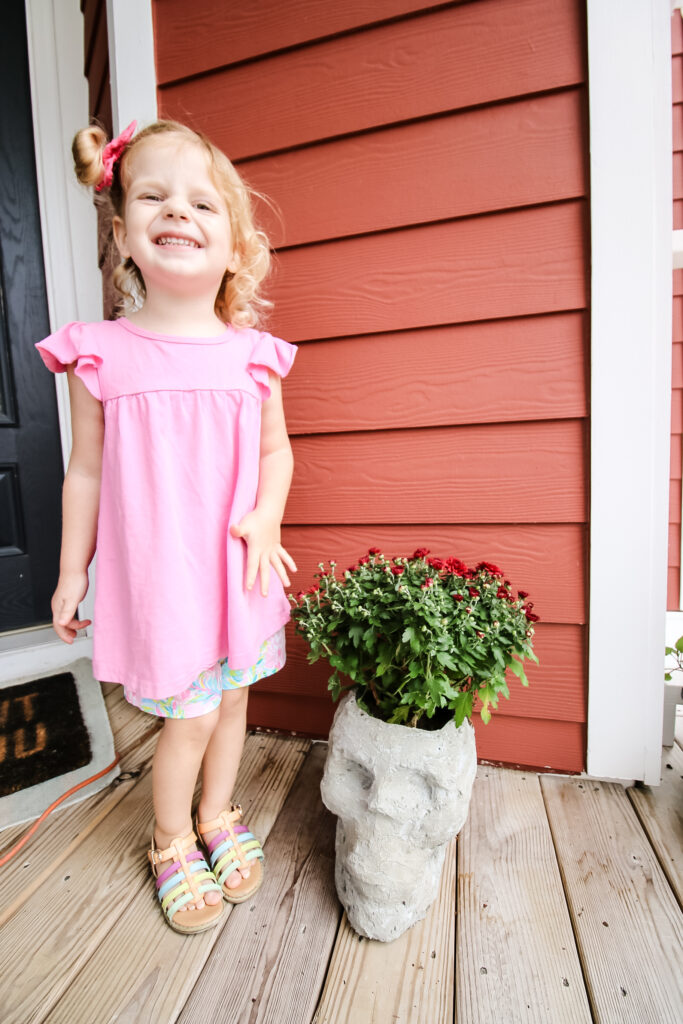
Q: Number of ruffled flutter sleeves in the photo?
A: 2